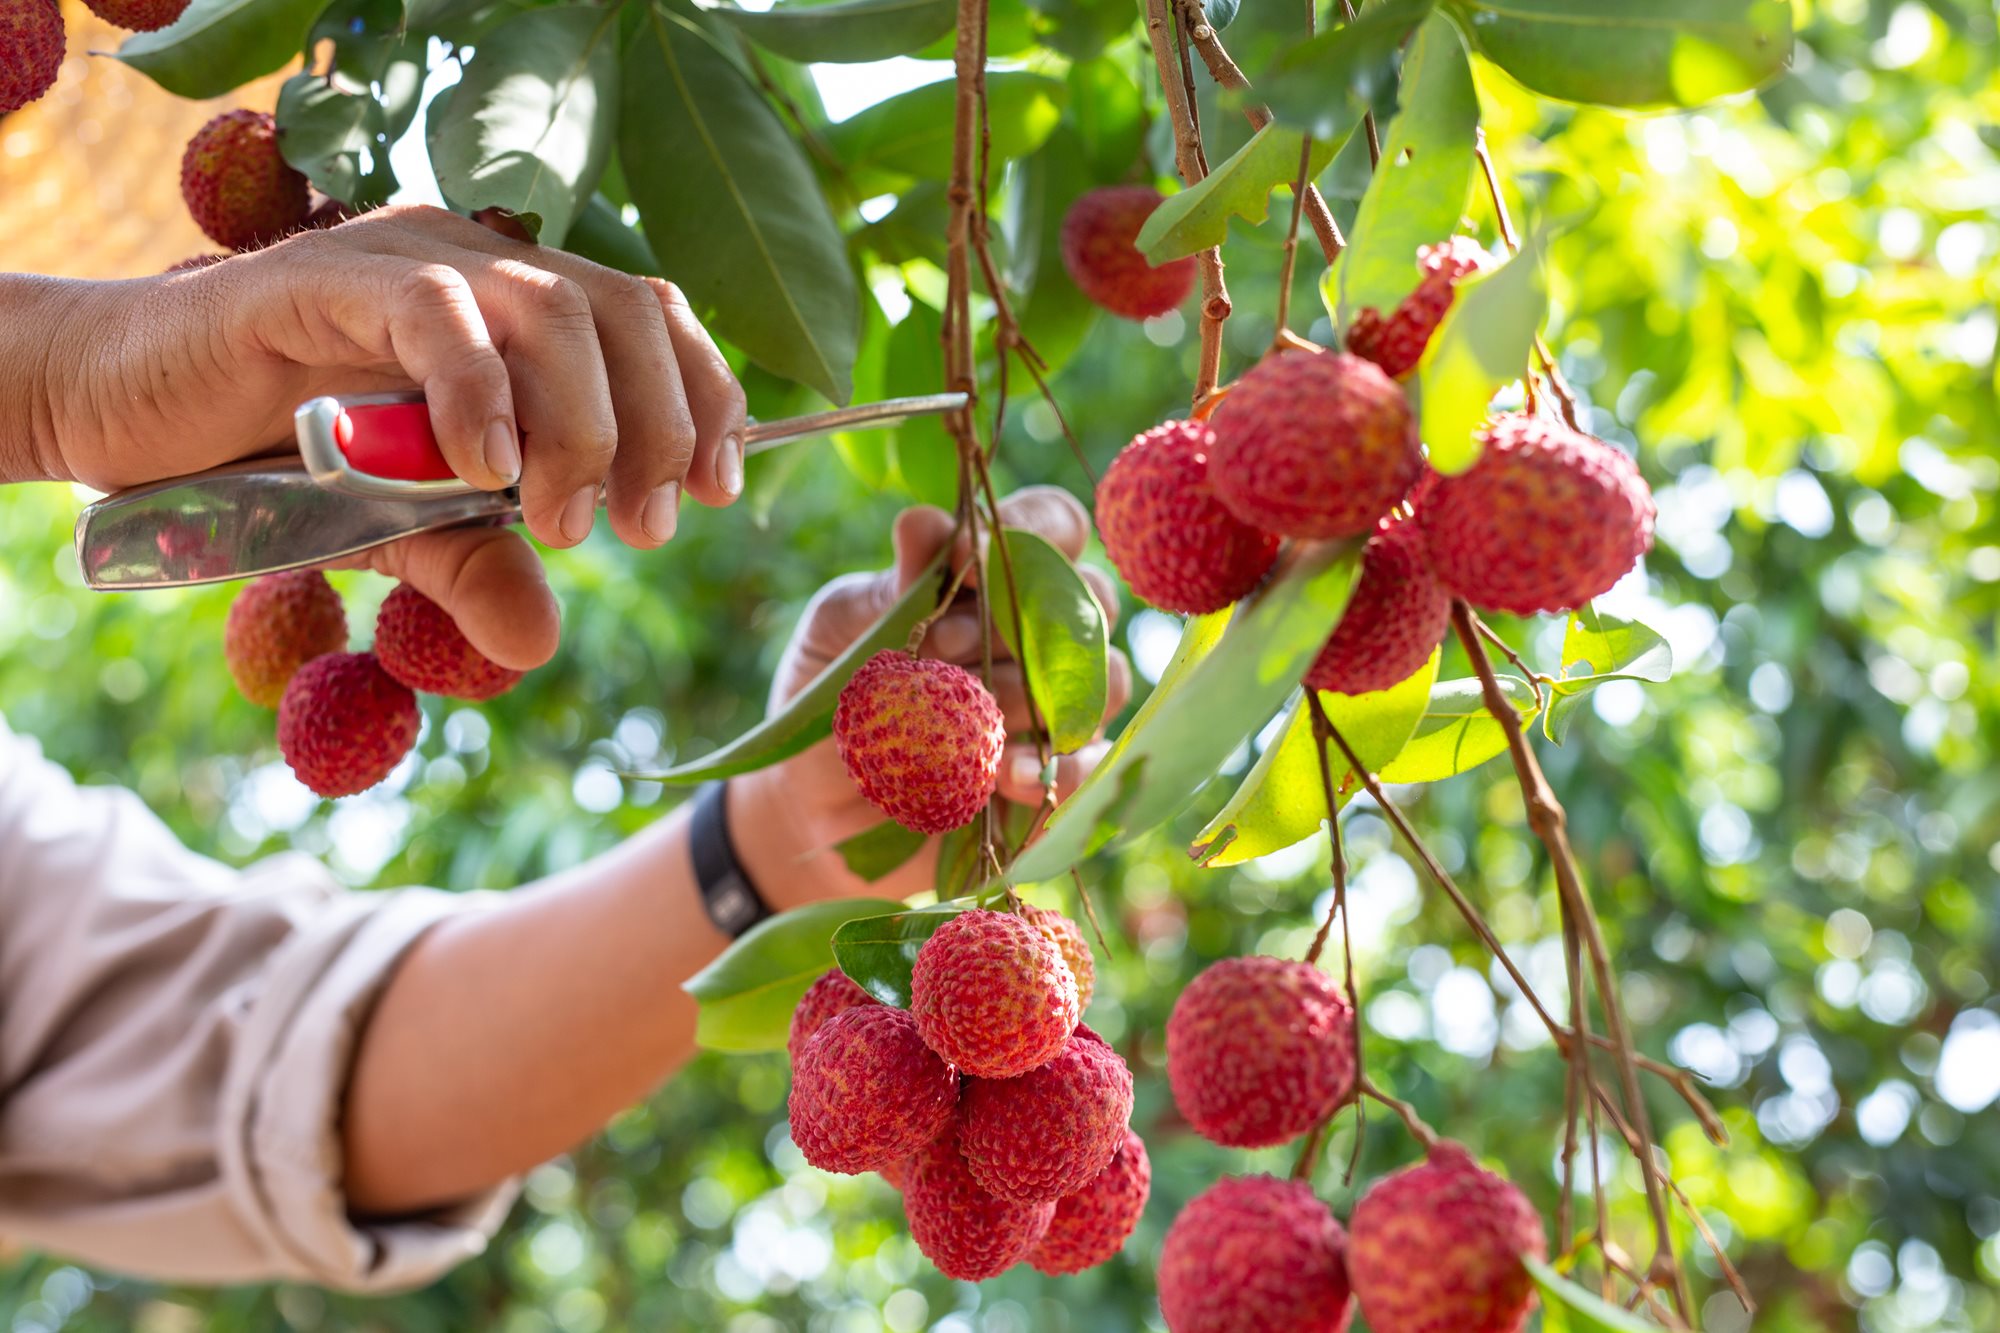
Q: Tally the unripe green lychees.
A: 0